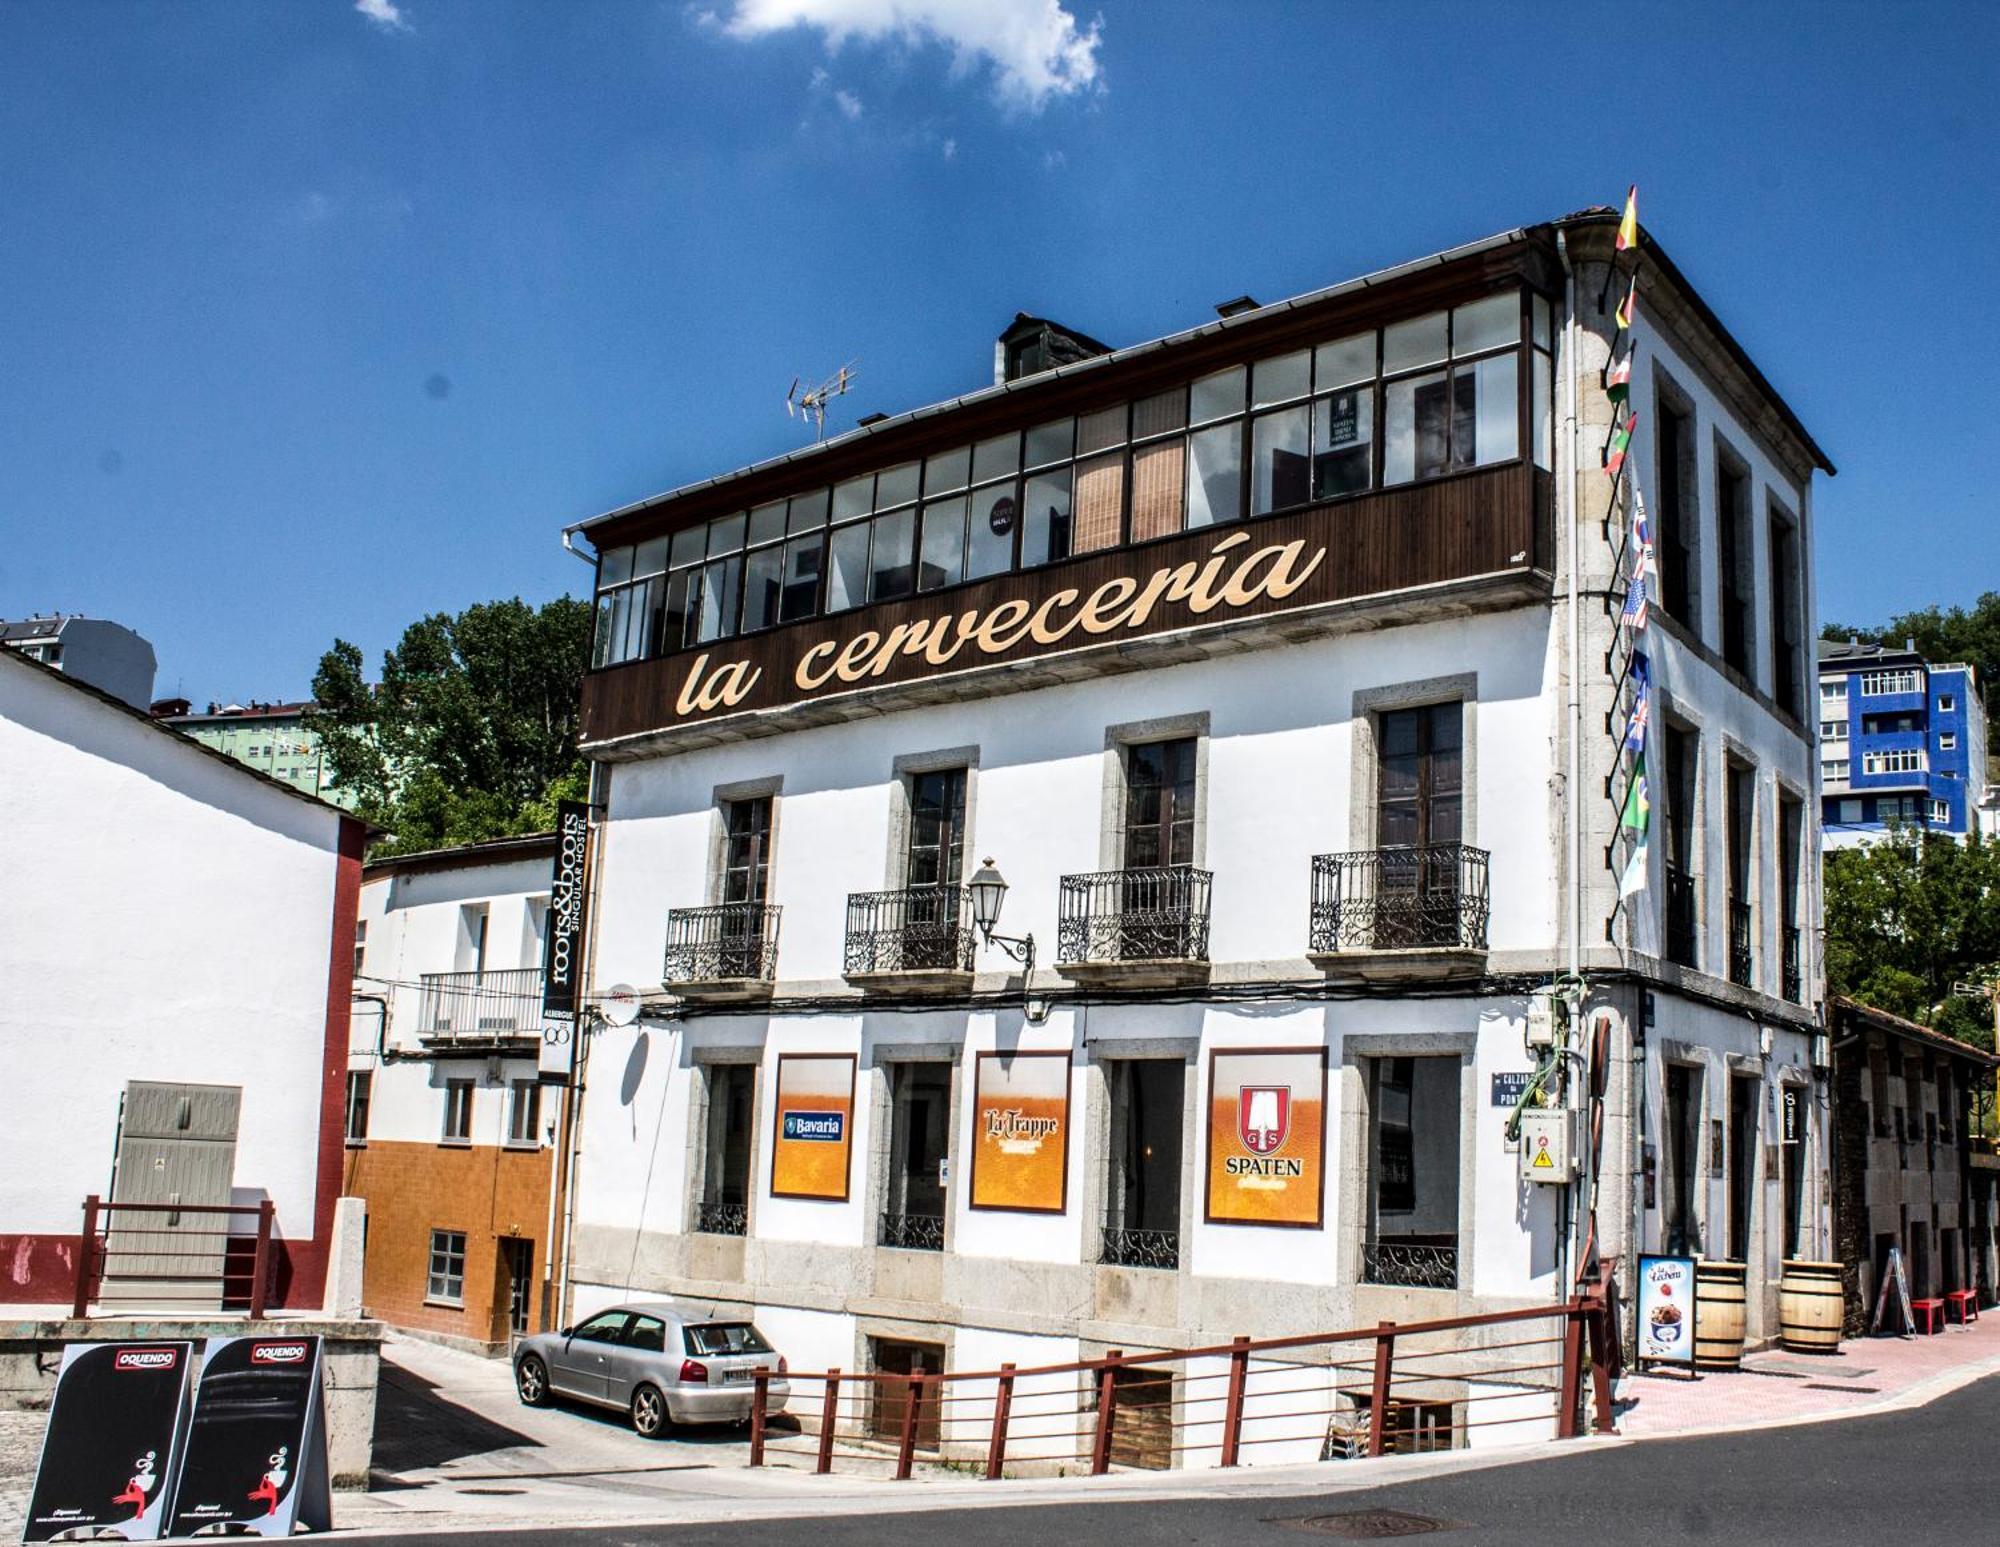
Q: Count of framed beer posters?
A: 3